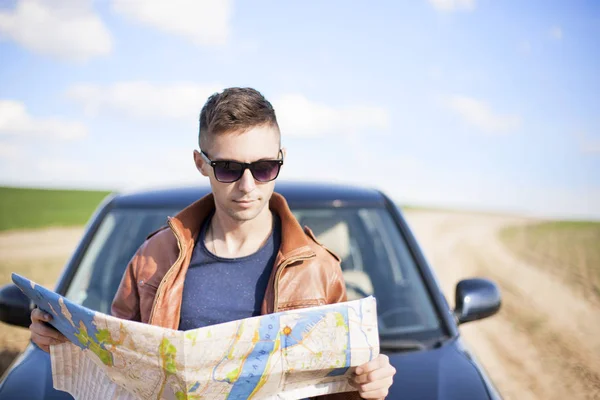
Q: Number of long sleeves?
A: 2